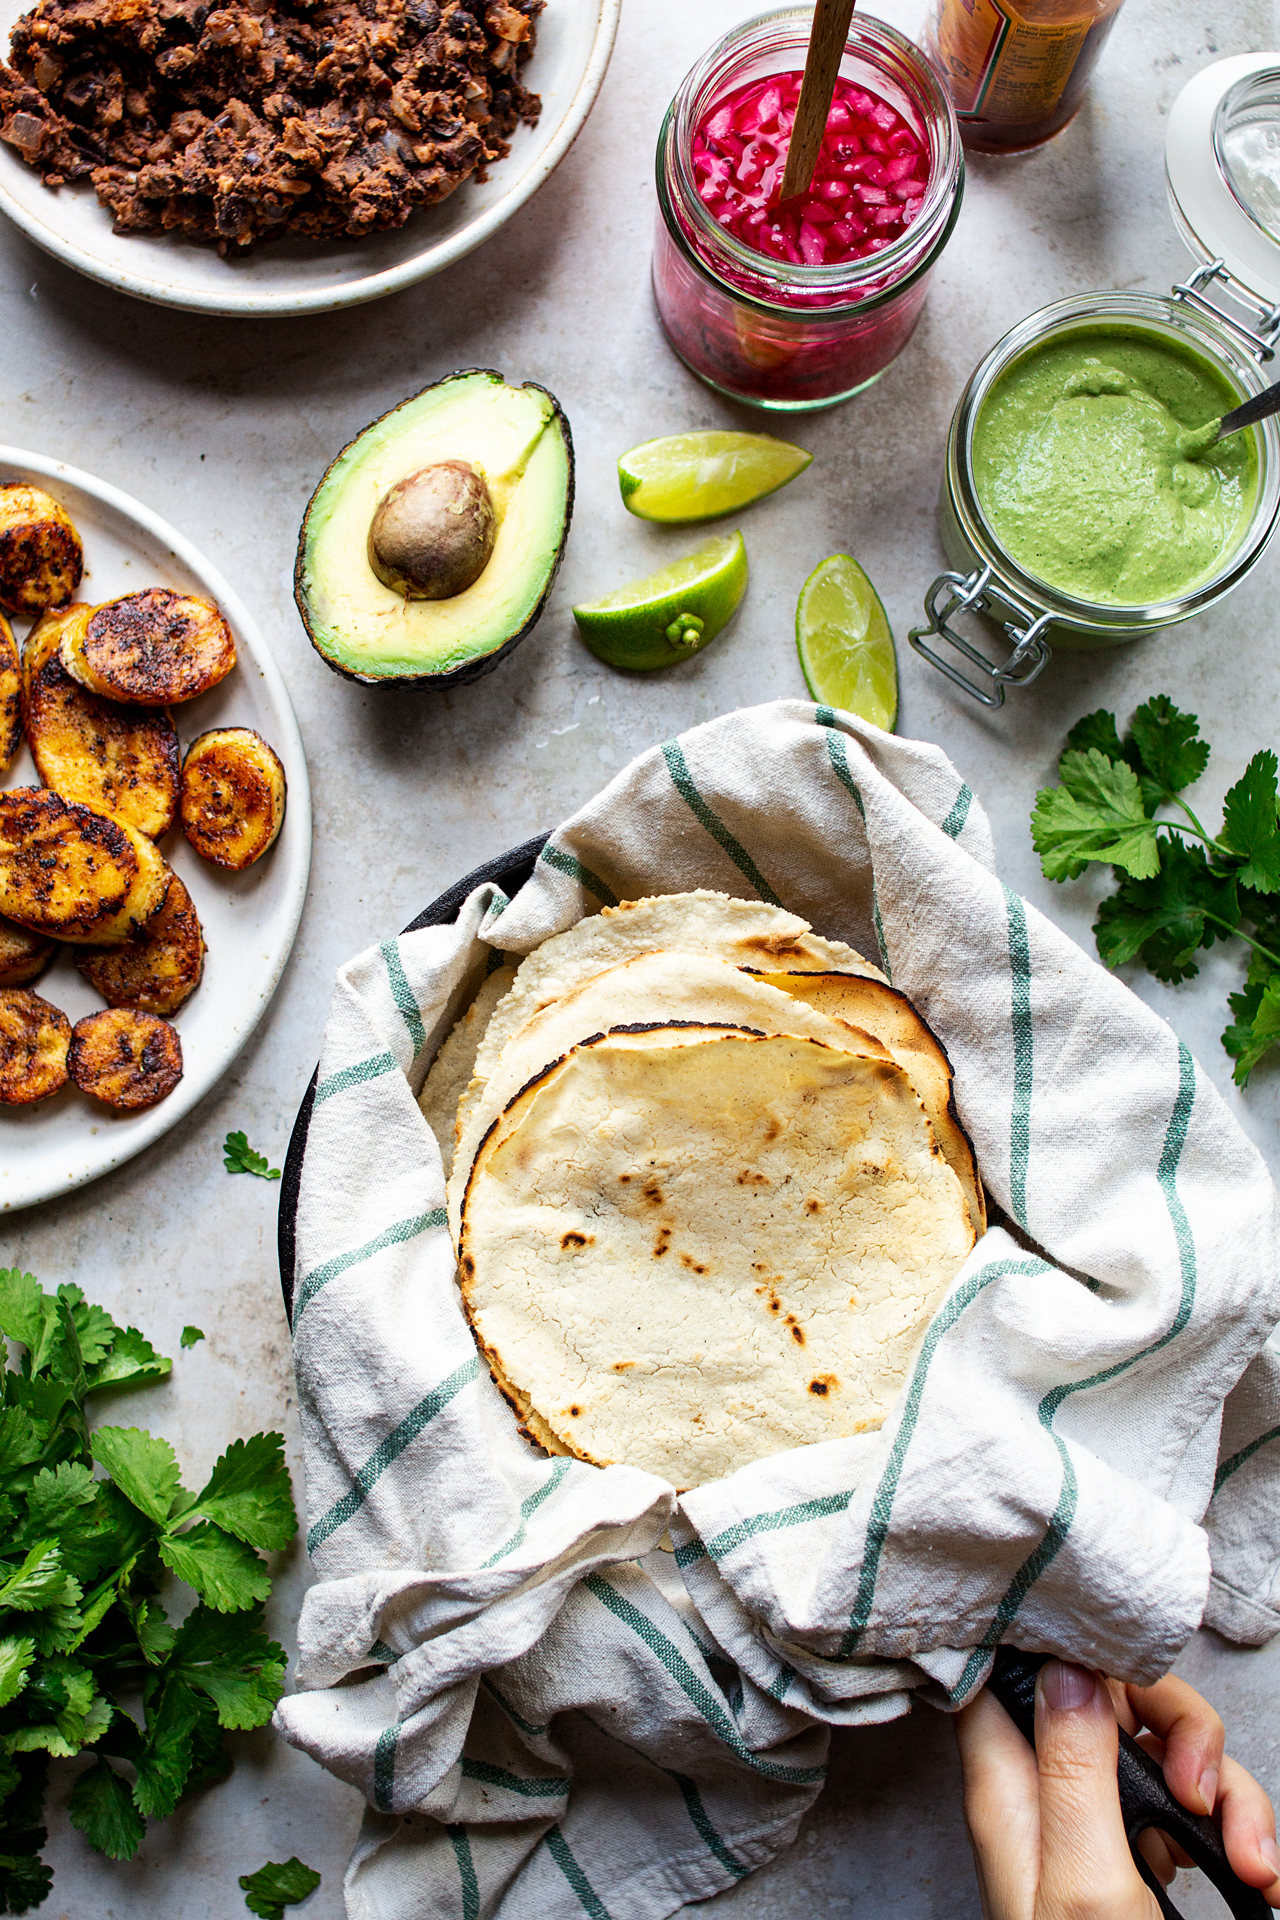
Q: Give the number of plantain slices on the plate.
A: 10